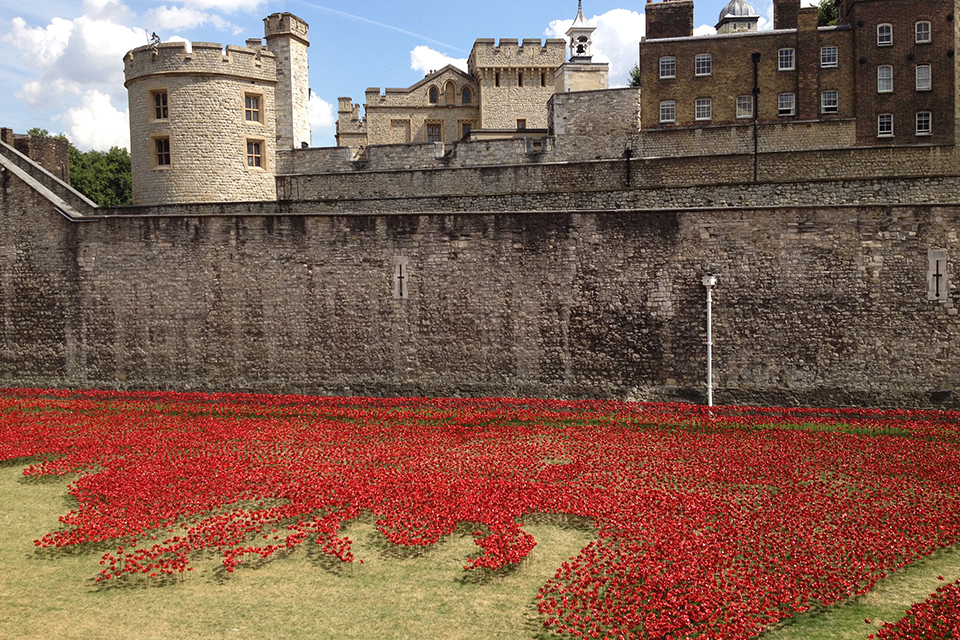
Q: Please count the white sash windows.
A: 15